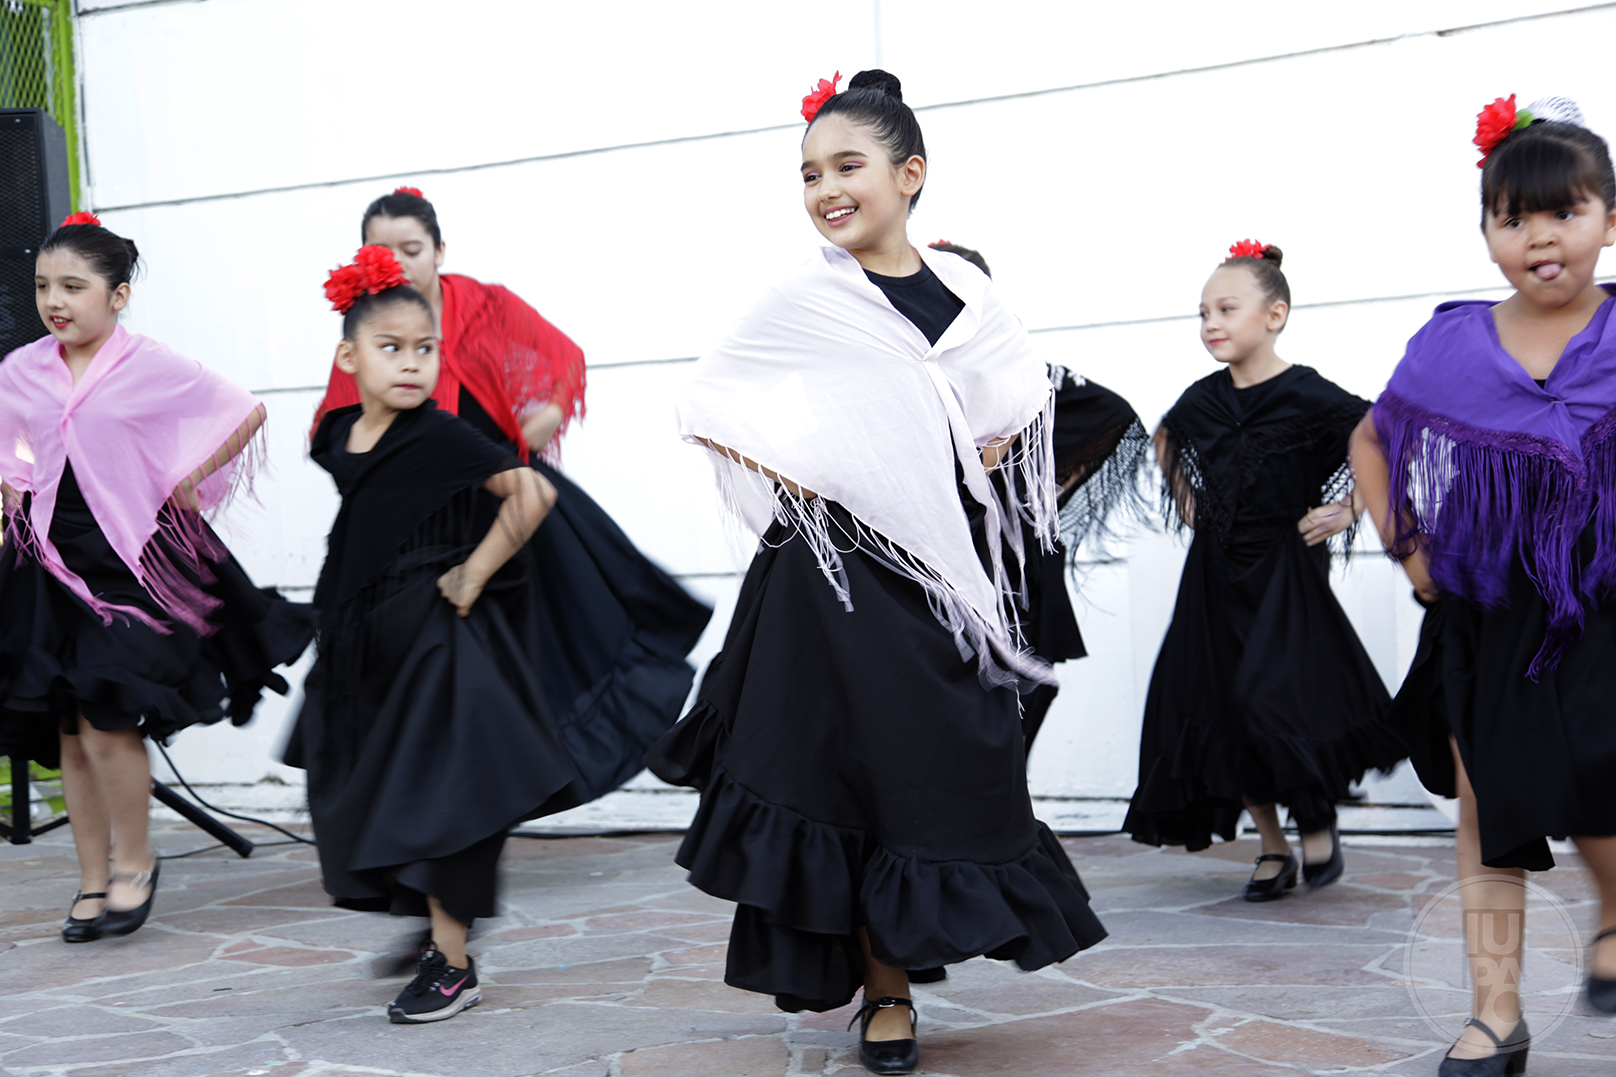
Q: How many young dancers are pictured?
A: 7